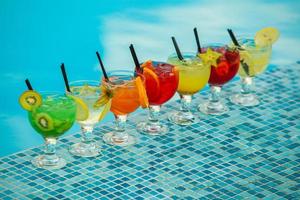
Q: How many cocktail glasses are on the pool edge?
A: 7